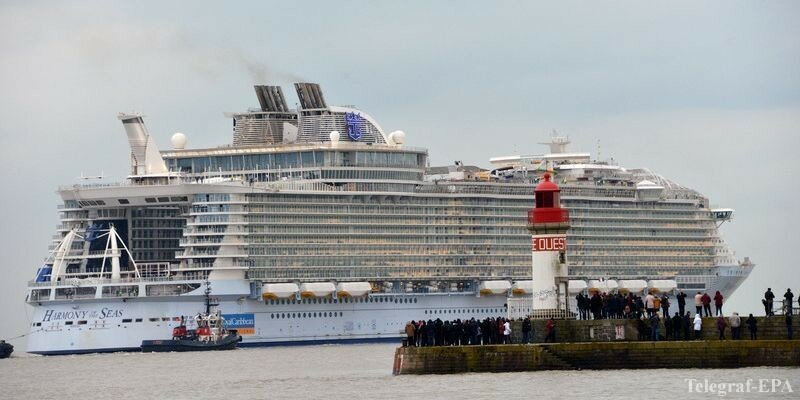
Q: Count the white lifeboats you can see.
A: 9